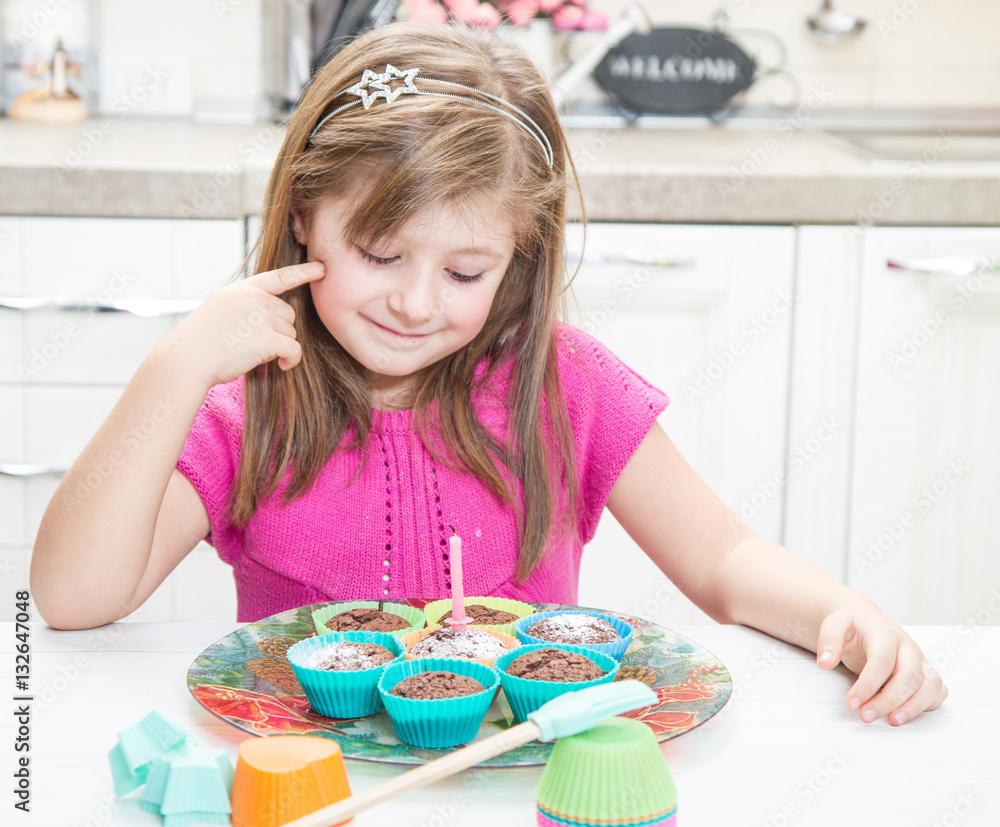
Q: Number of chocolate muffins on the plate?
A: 7